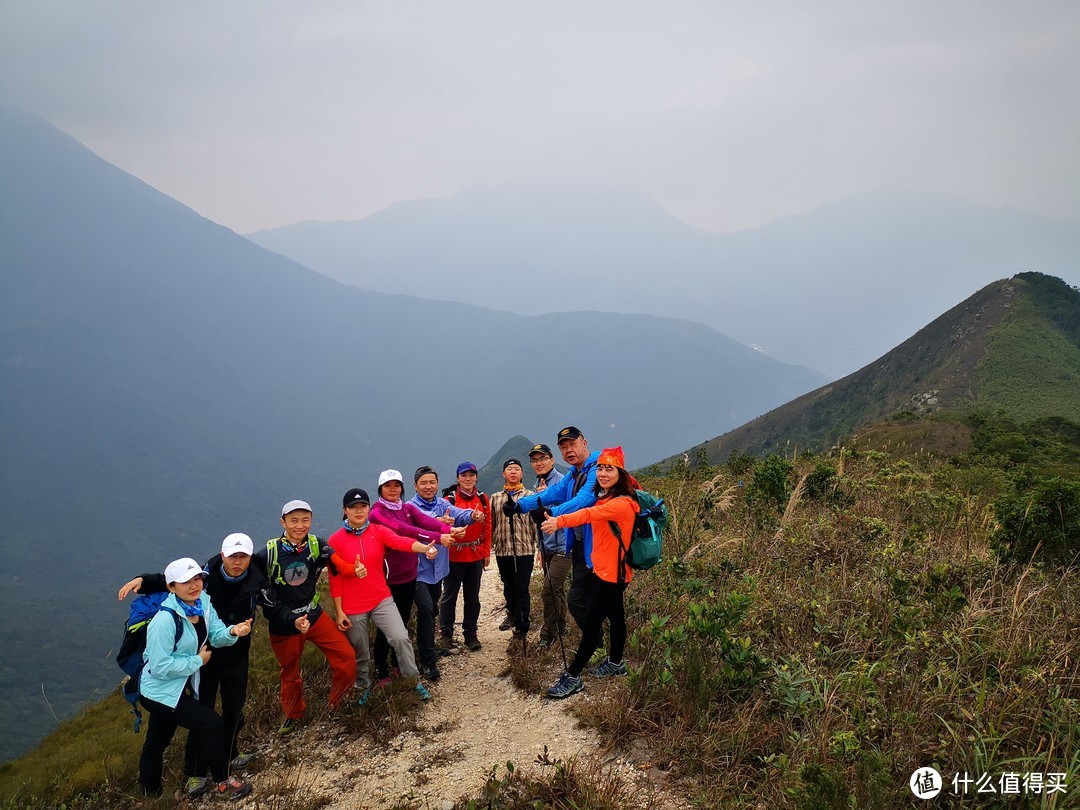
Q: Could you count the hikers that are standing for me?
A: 11